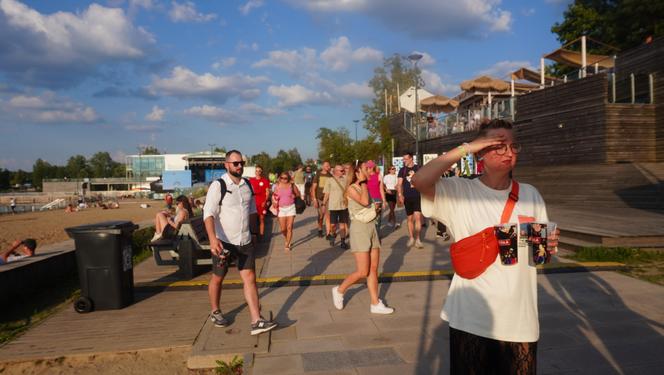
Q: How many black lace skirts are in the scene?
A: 1